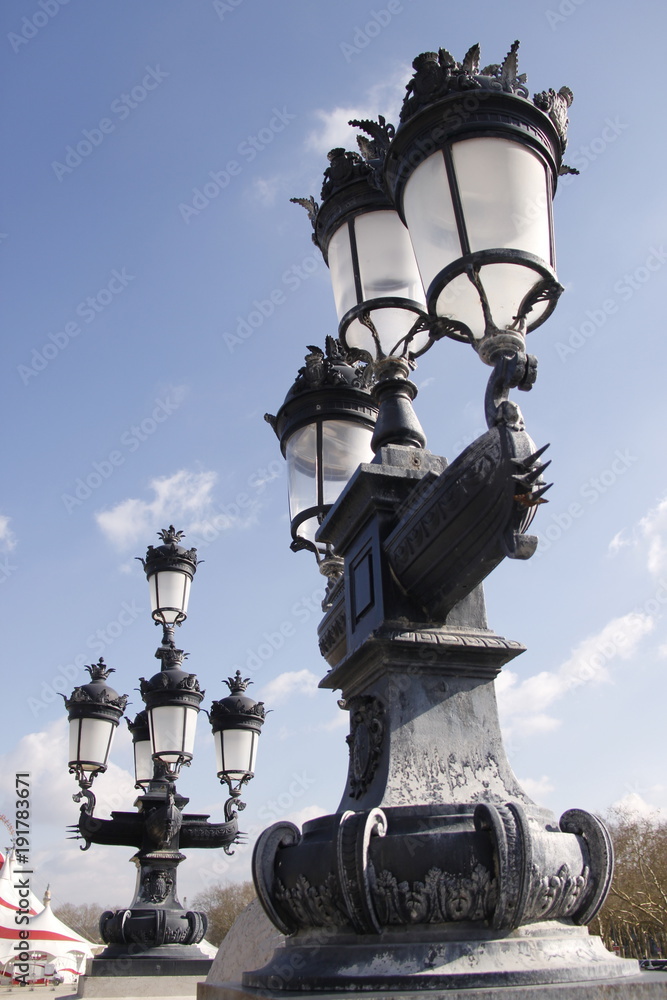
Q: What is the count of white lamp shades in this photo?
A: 8